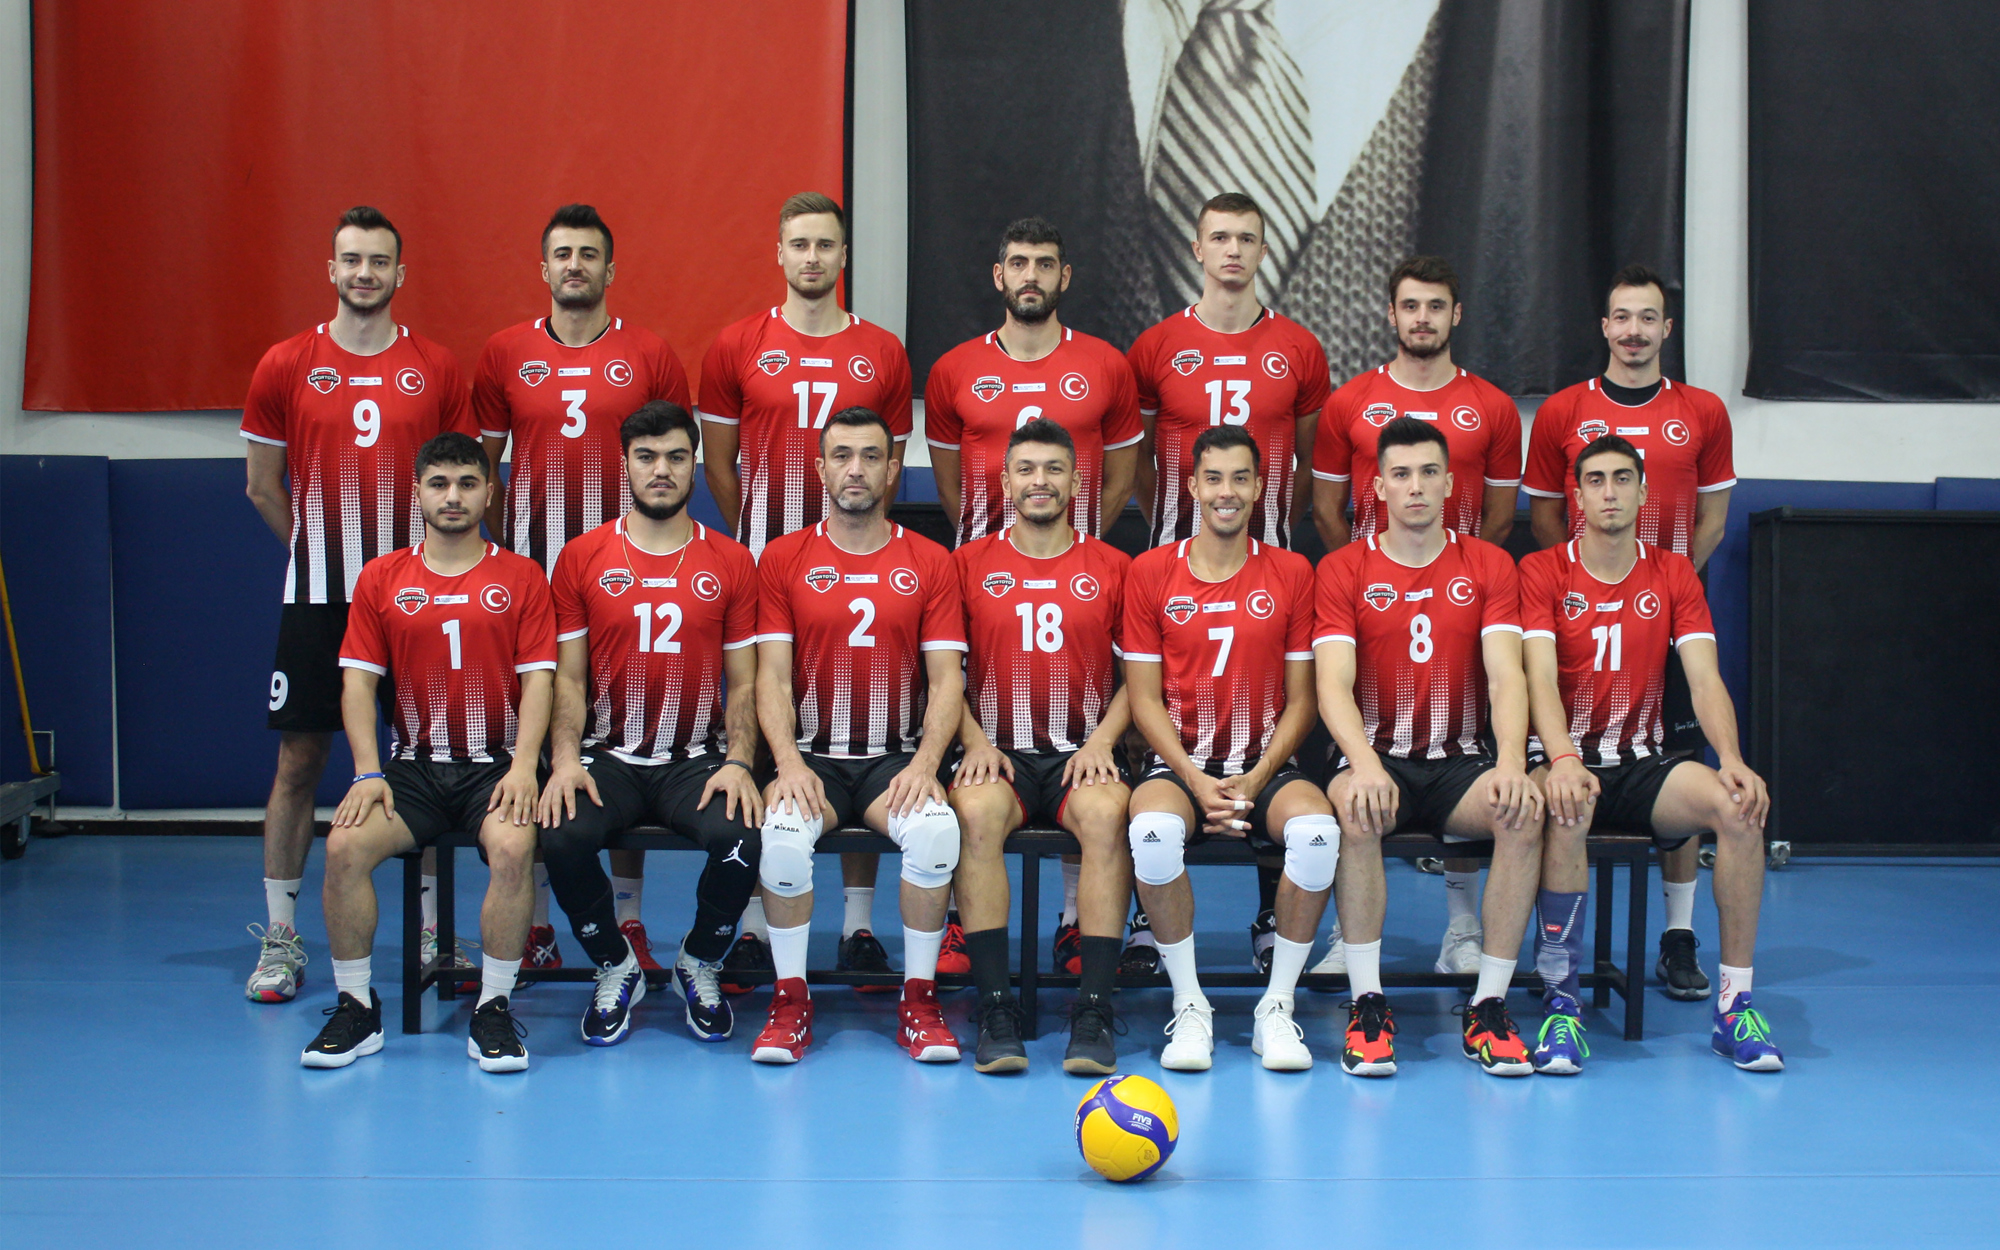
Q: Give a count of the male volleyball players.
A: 14